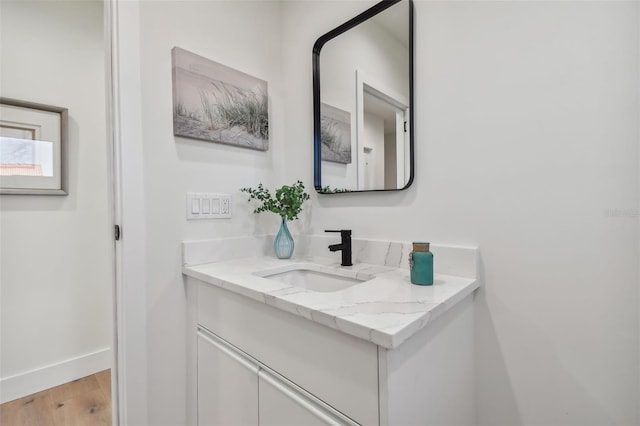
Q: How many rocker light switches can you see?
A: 3